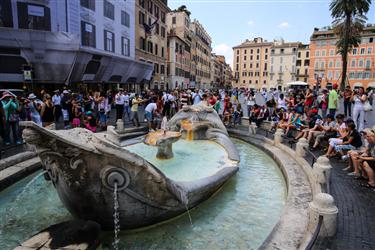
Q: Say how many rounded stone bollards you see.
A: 5